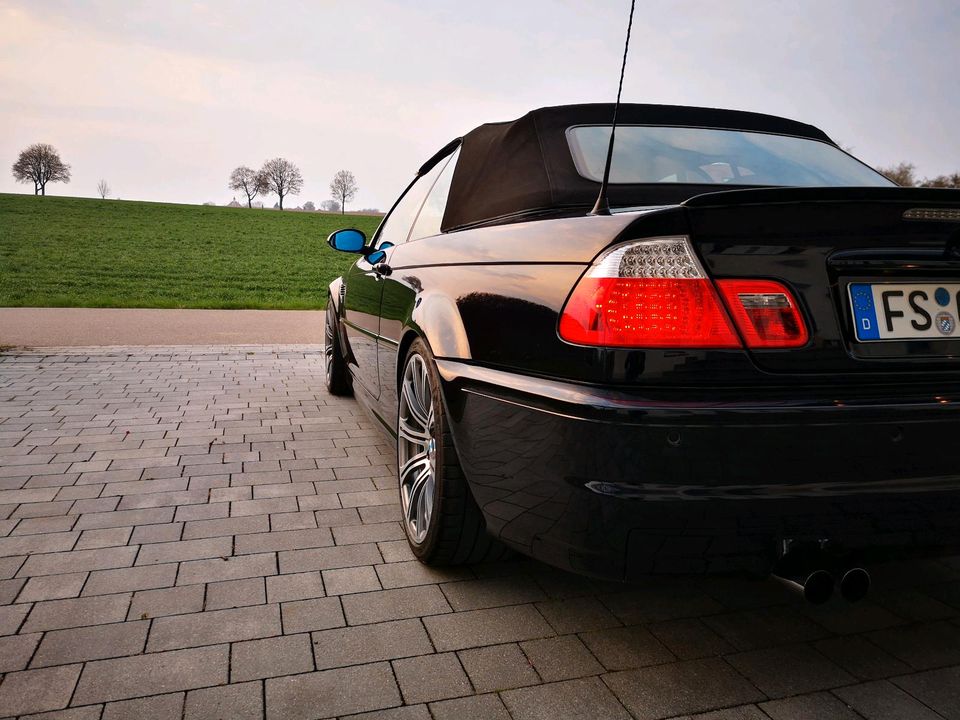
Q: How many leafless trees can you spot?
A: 5